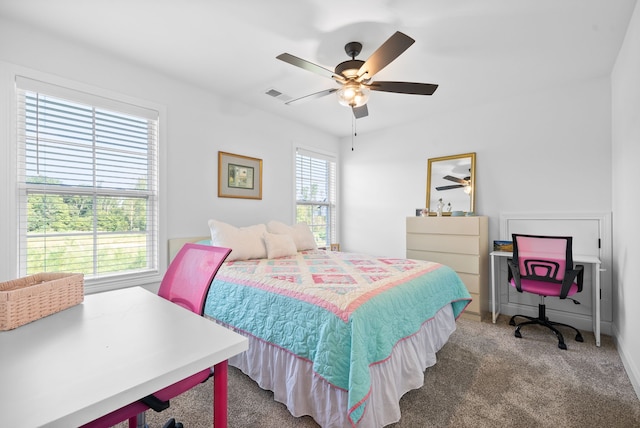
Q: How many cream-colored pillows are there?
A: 3